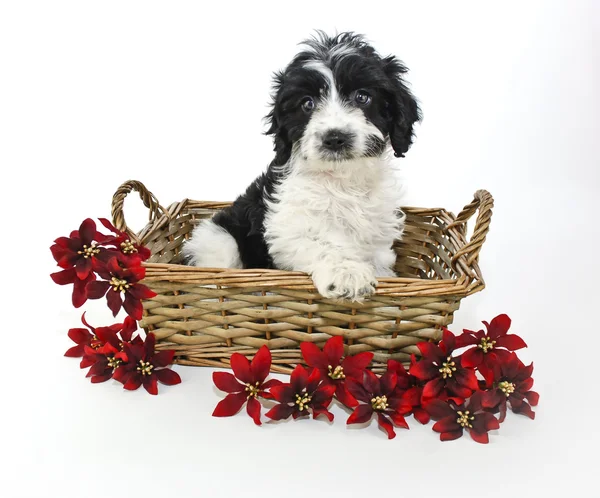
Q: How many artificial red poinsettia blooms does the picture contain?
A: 15